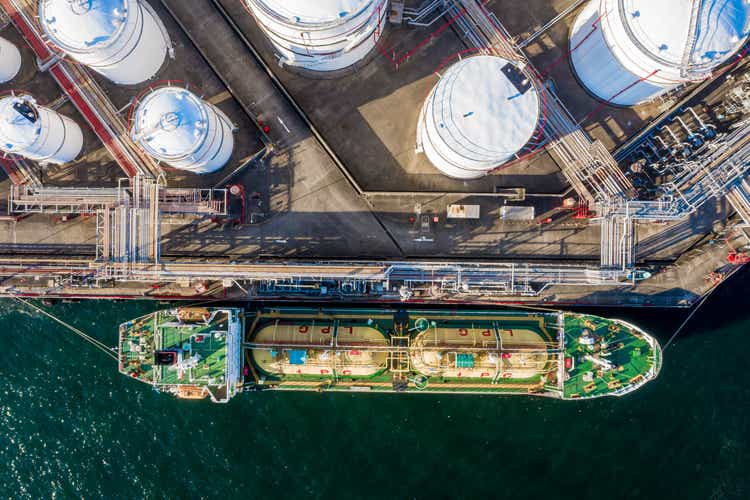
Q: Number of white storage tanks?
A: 7